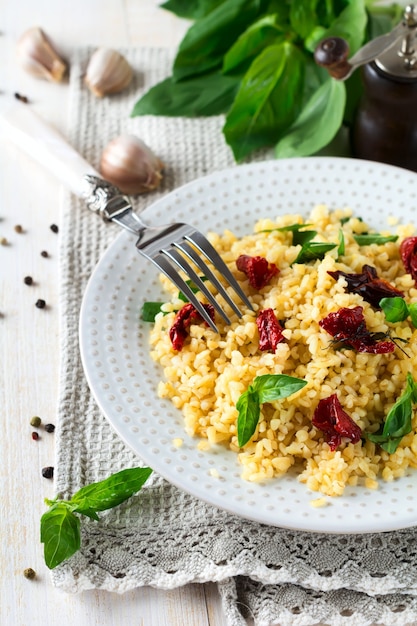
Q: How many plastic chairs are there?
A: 0